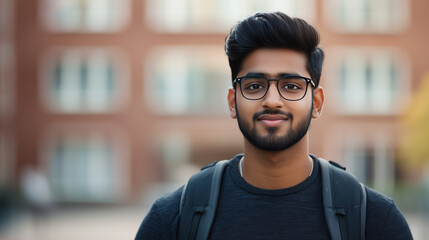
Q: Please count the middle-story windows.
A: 3